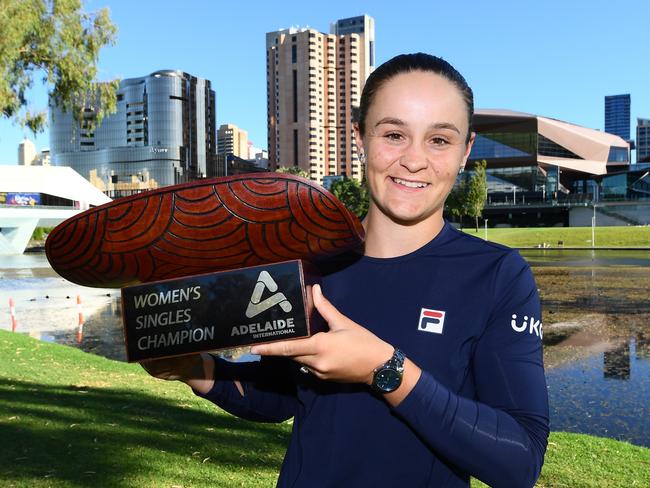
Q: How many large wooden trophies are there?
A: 1